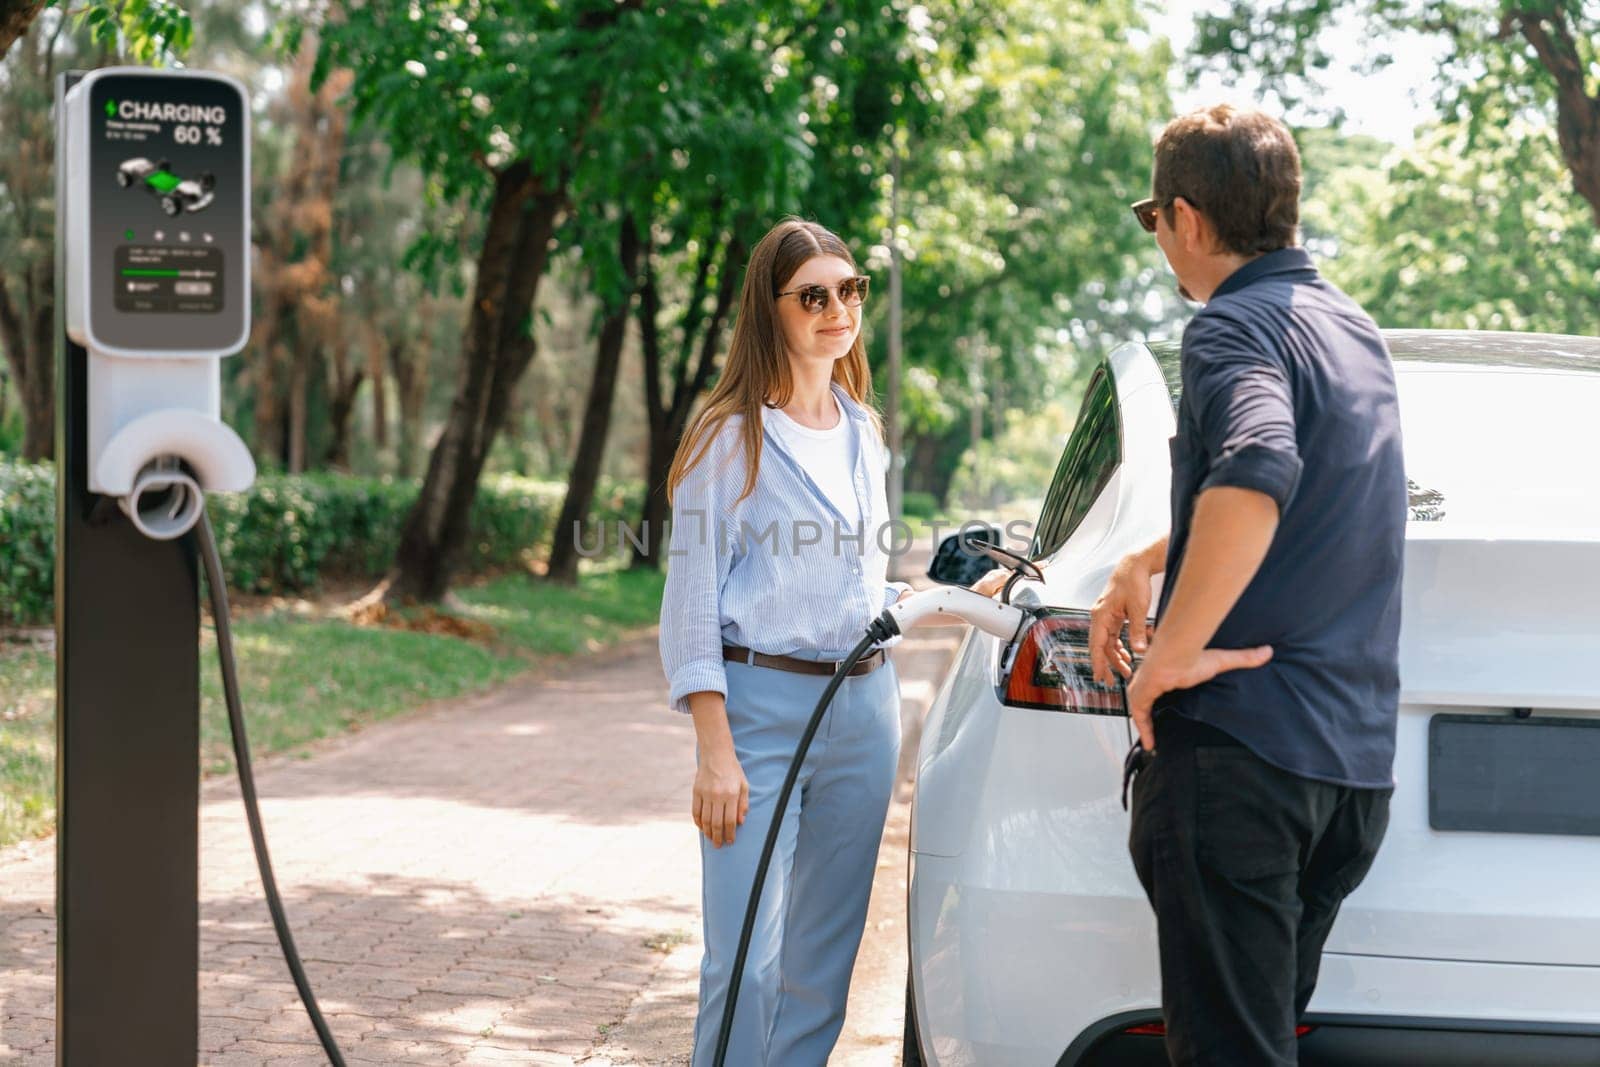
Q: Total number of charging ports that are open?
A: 1